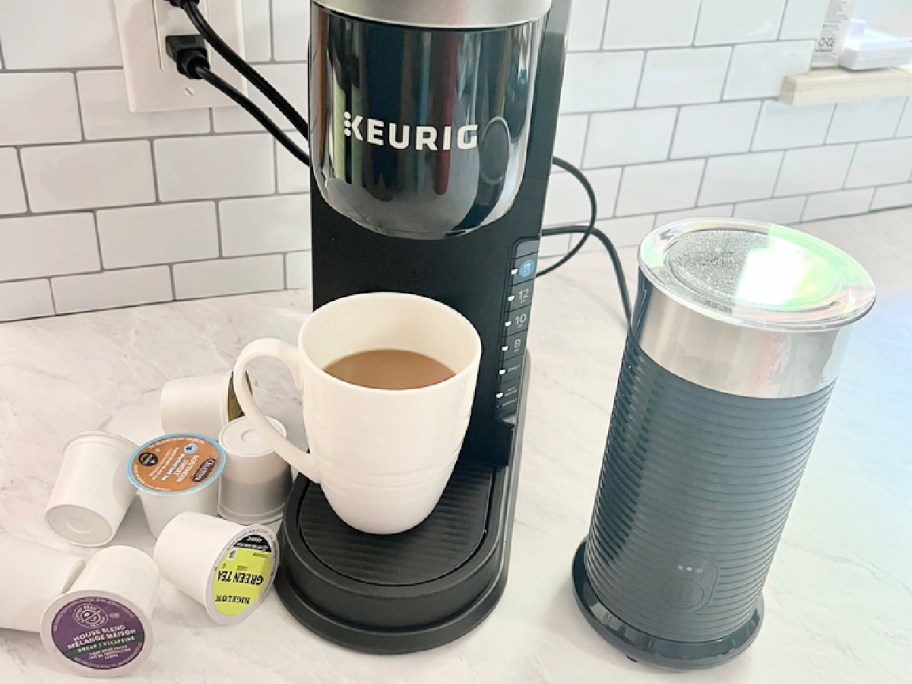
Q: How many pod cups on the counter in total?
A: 7